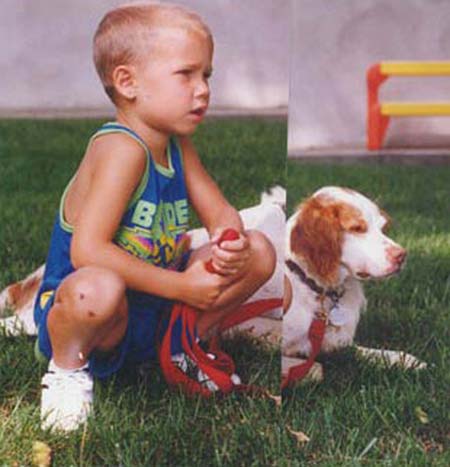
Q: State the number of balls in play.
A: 0